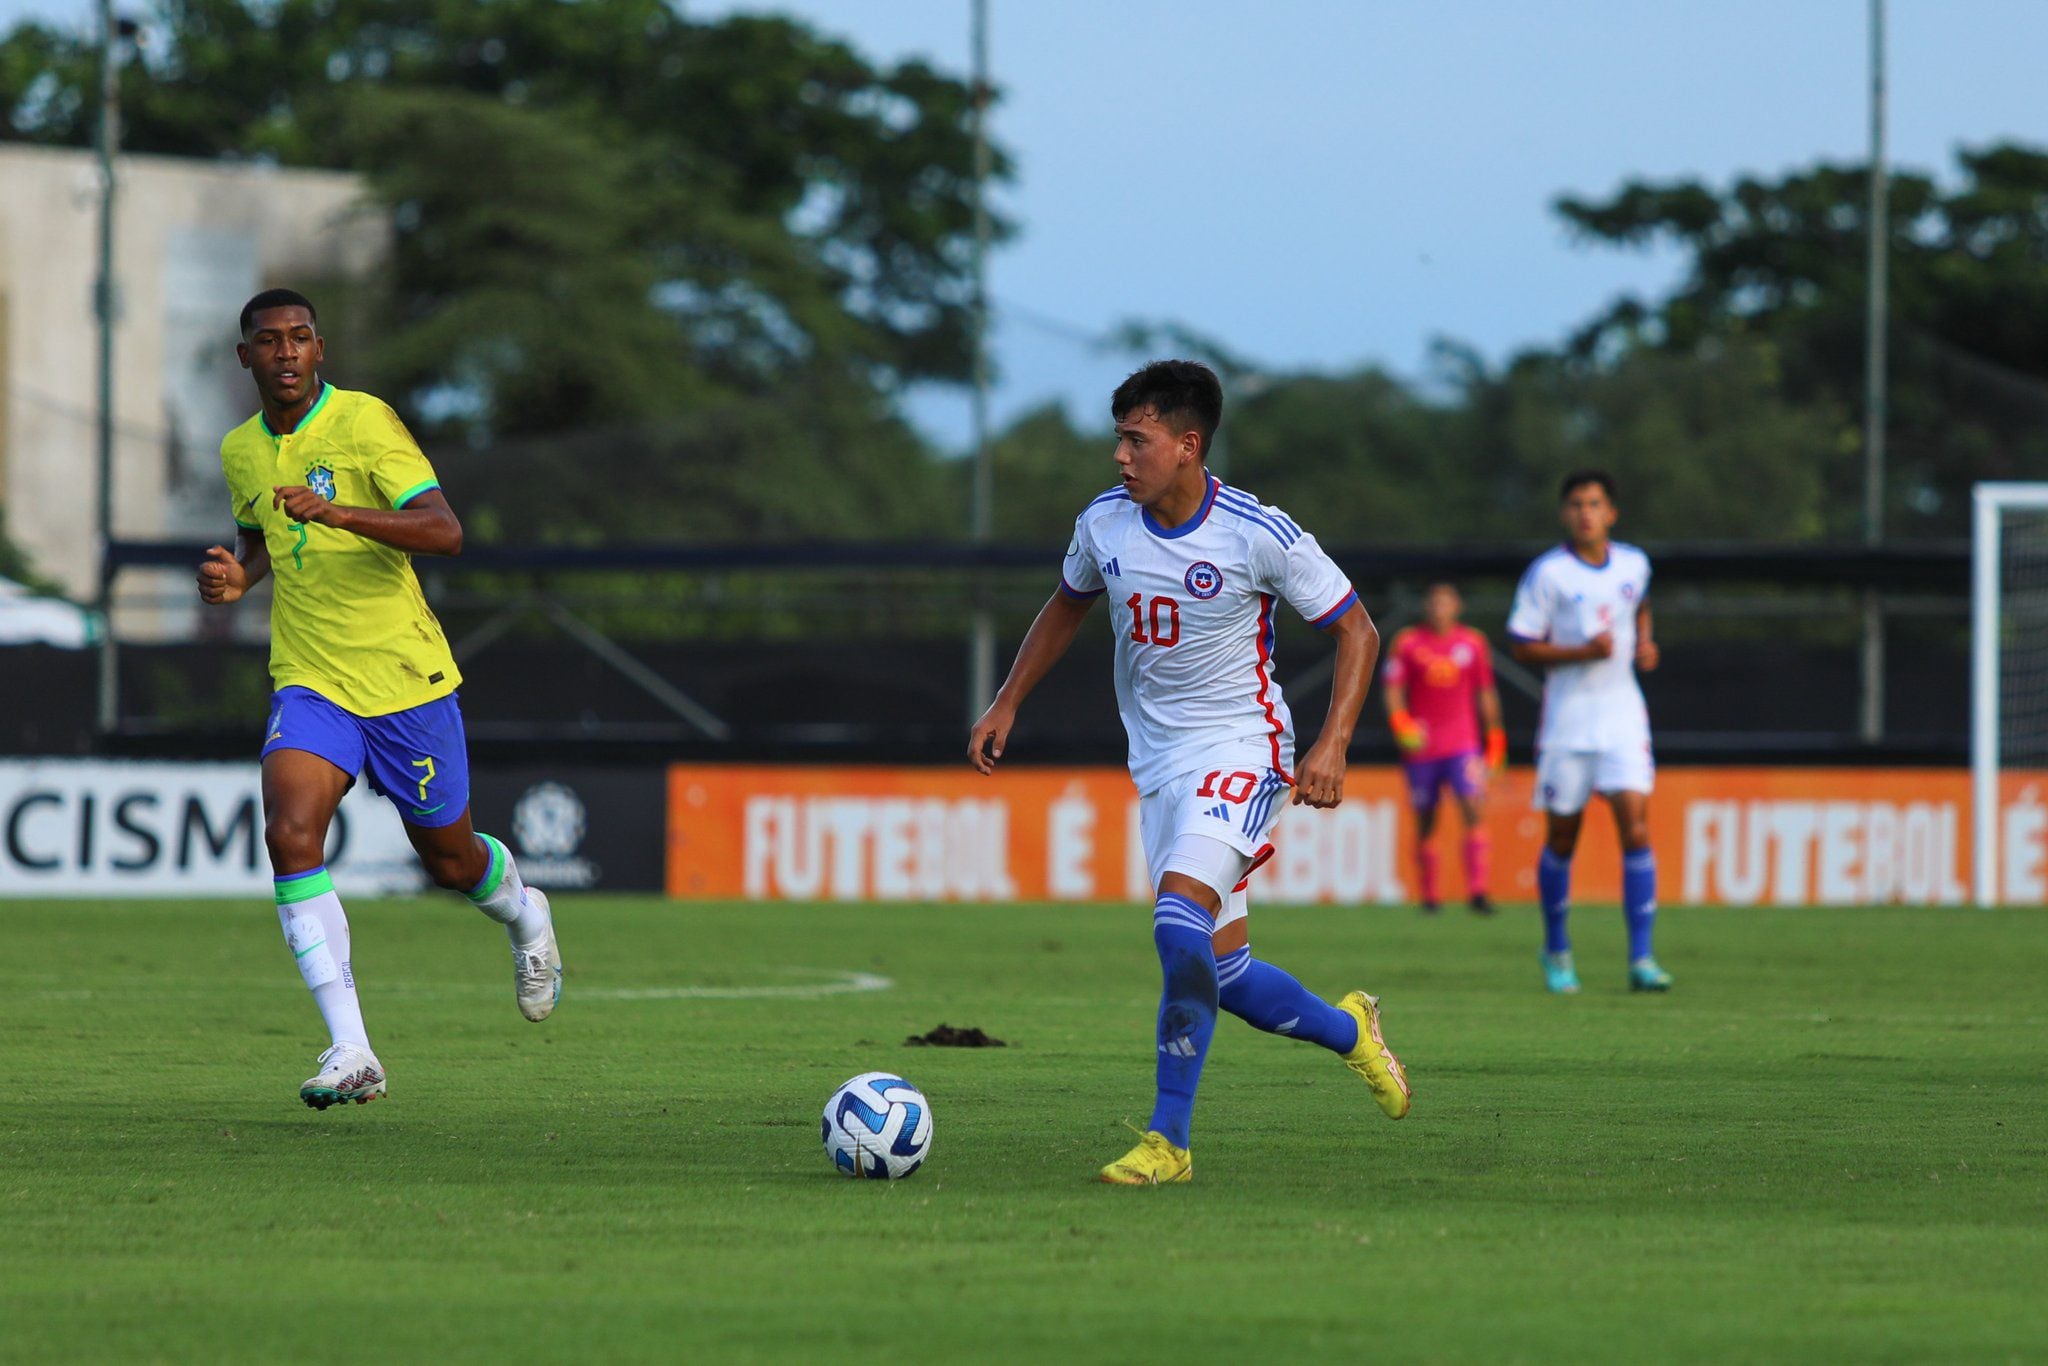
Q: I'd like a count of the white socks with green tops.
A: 2